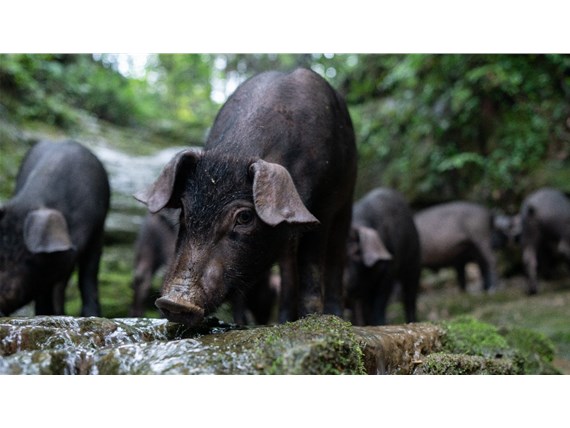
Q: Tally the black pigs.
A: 6